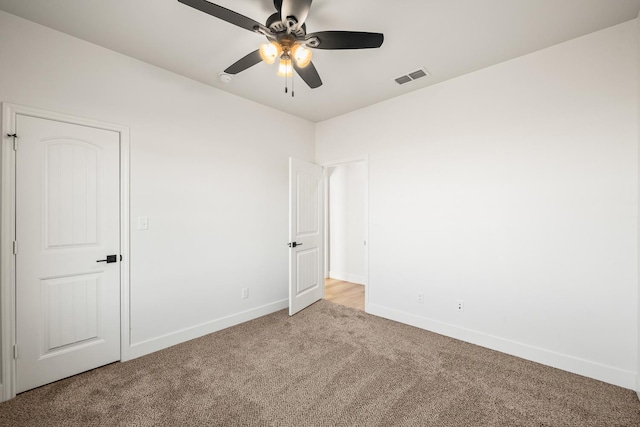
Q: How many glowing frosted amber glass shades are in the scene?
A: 3